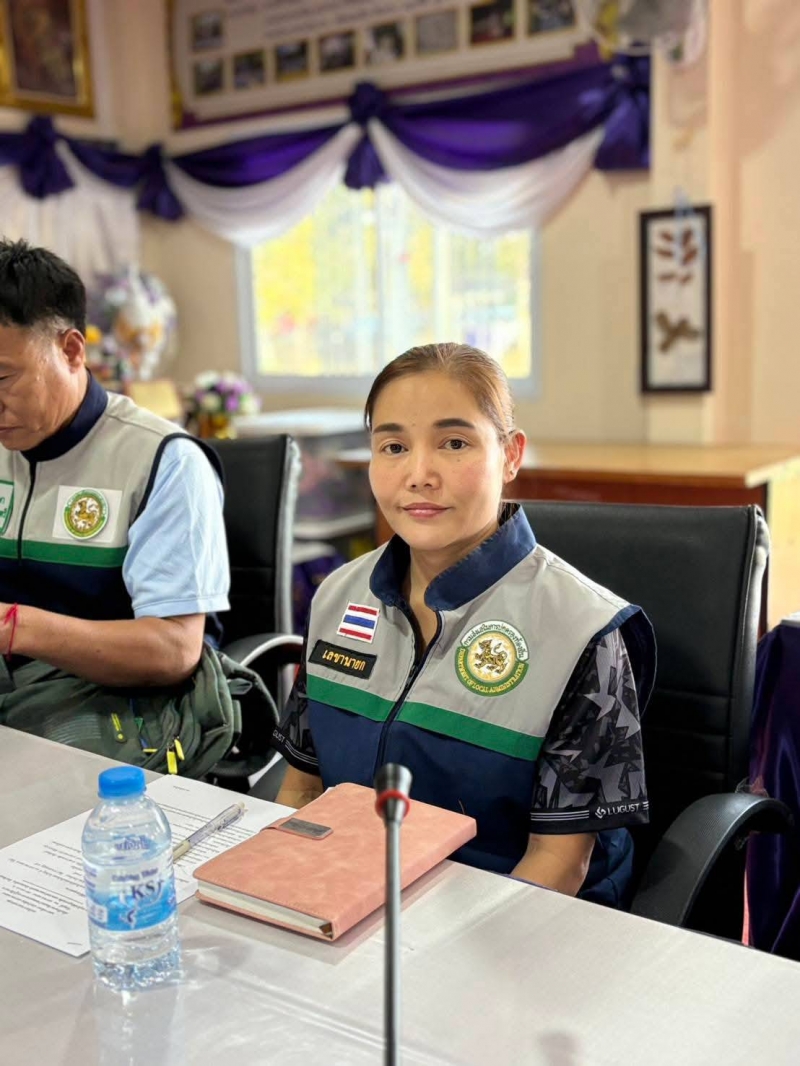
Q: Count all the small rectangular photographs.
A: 9